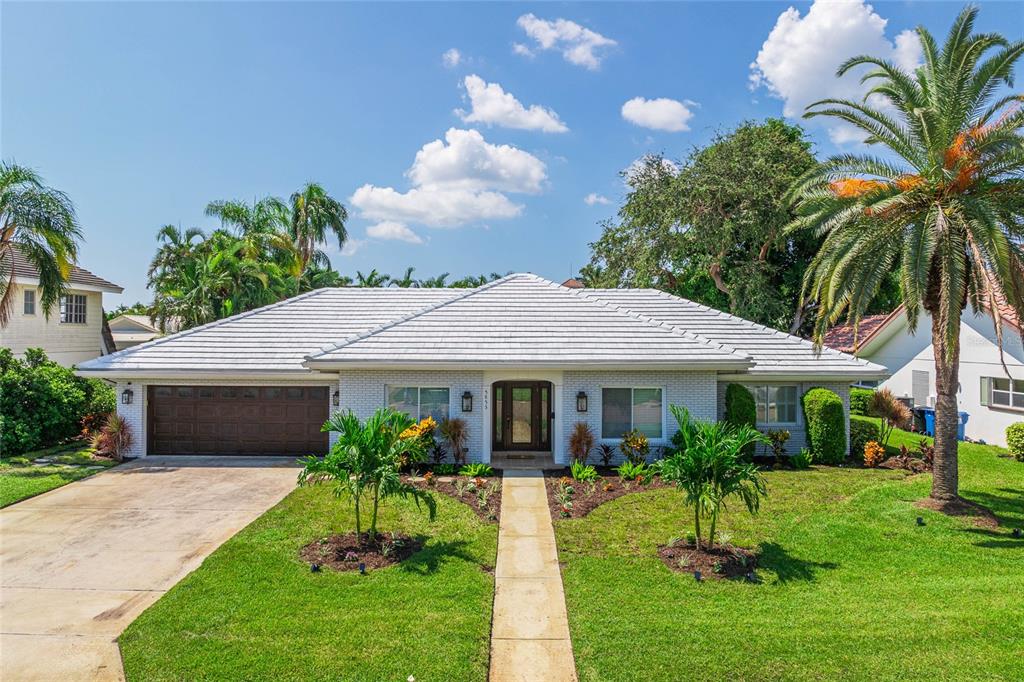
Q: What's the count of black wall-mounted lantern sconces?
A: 4